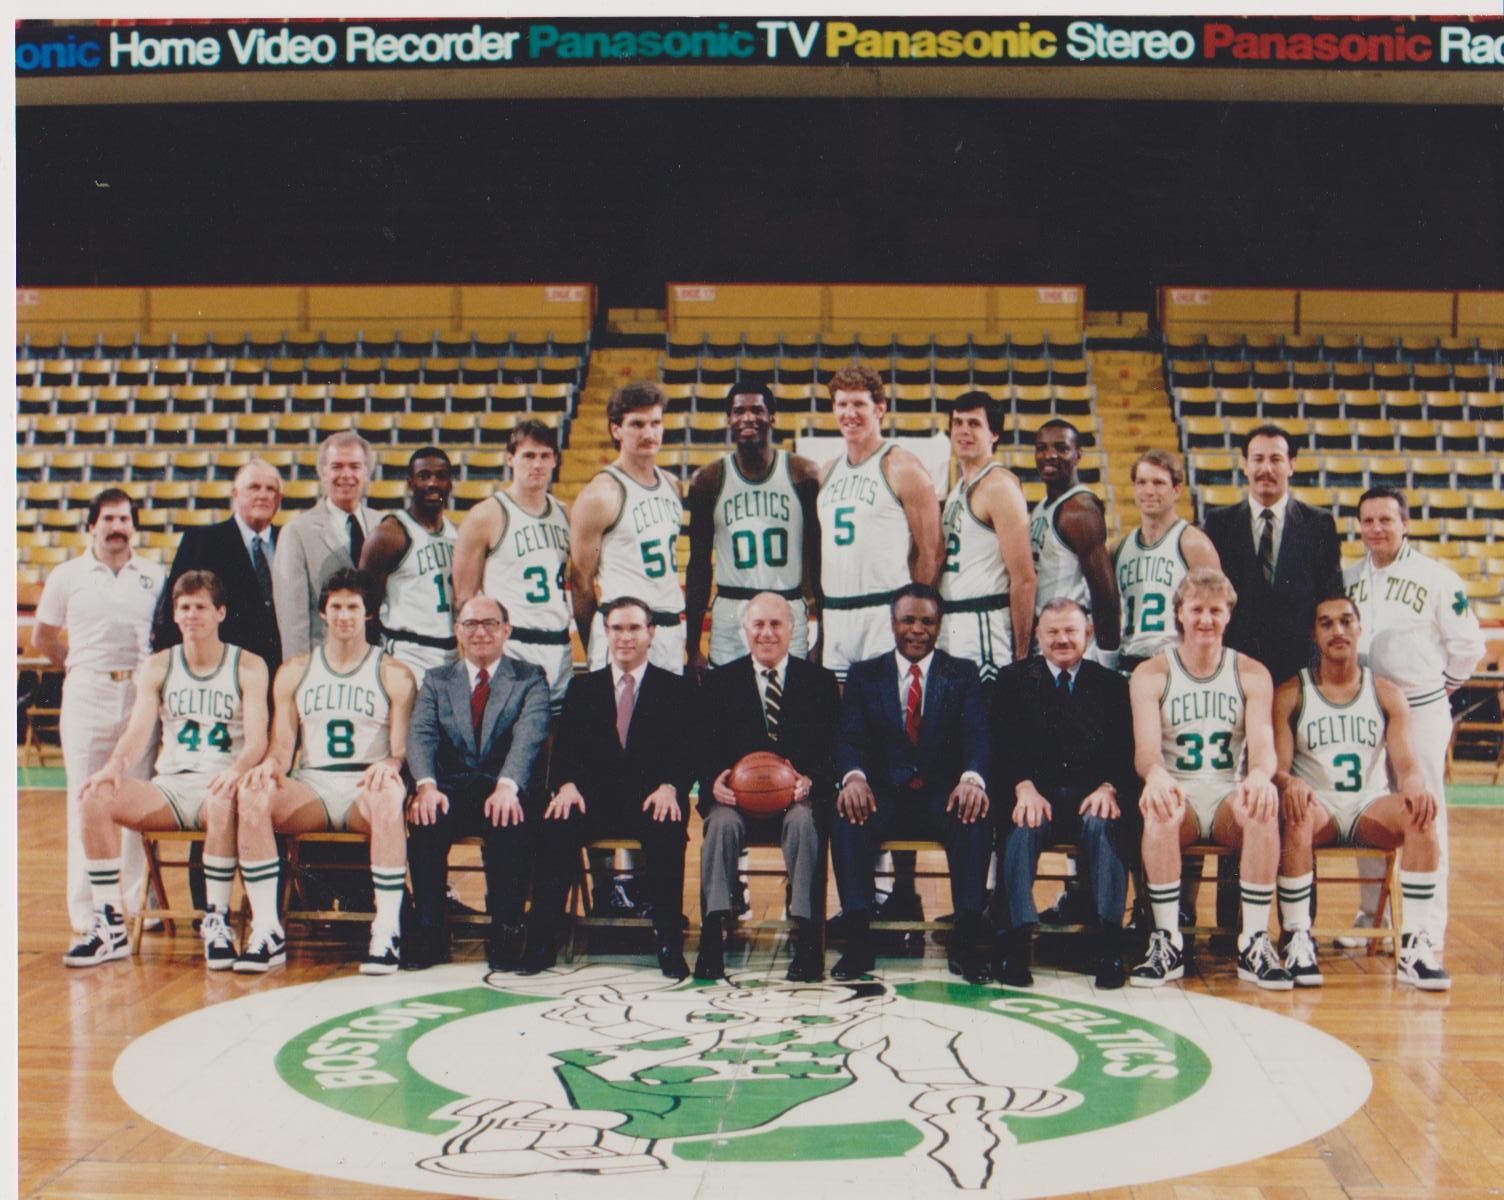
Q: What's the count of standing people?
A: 13